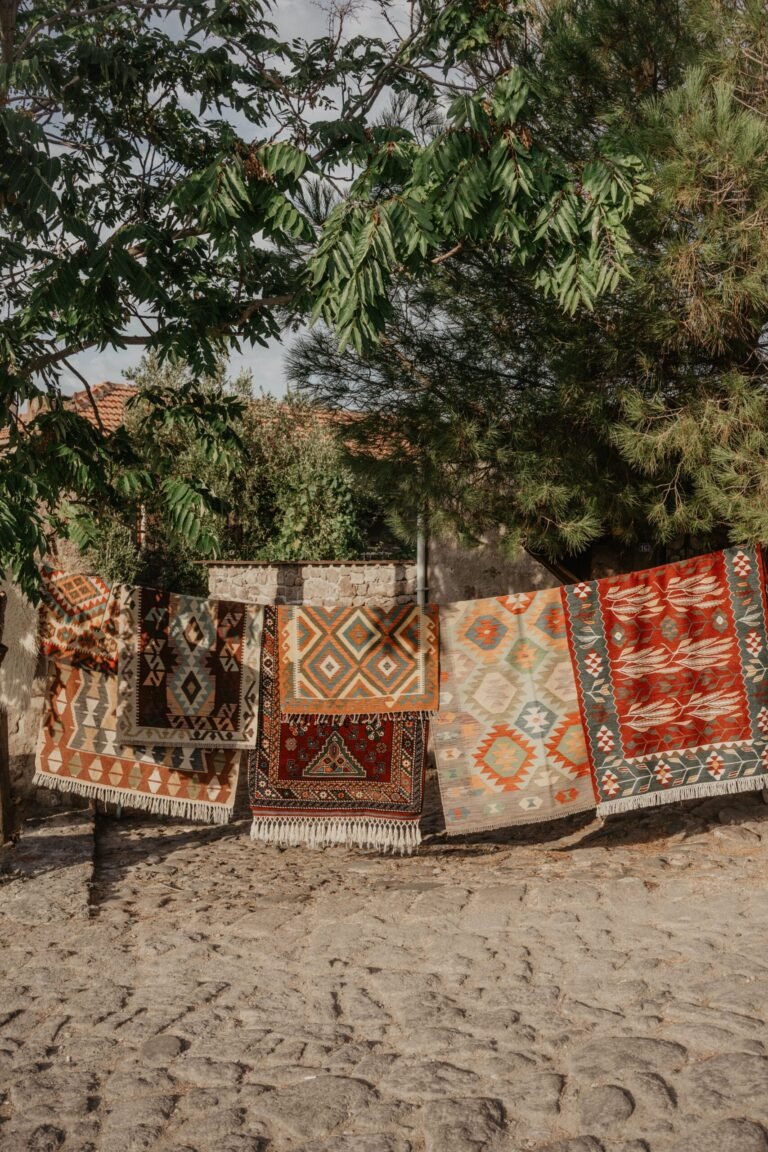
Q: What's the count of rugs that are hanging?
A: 7